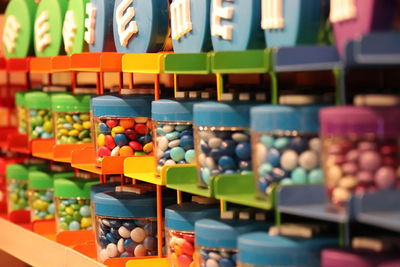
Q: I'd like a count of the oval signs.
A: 9